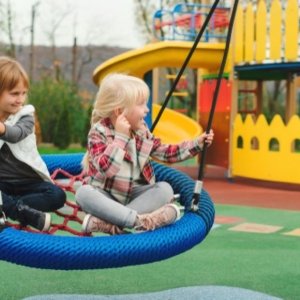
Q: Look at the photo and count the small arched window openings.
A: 4